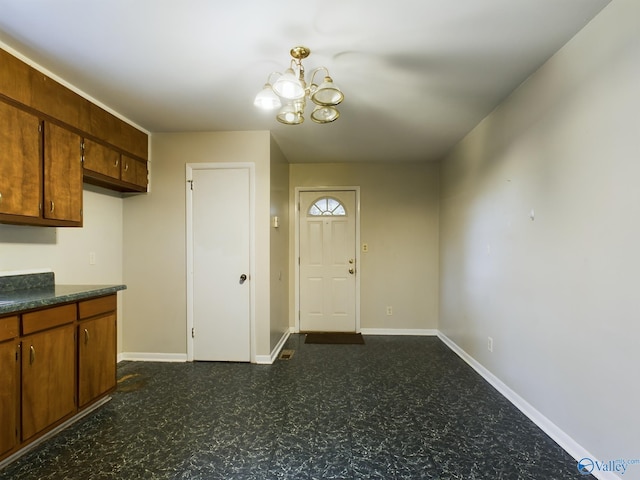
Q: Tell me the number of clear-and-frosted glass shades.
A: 5